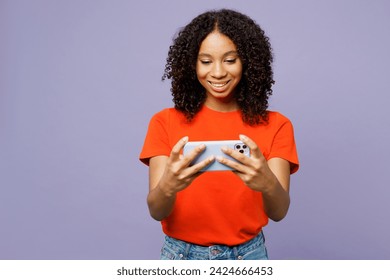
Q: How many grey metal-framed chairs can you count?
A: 0